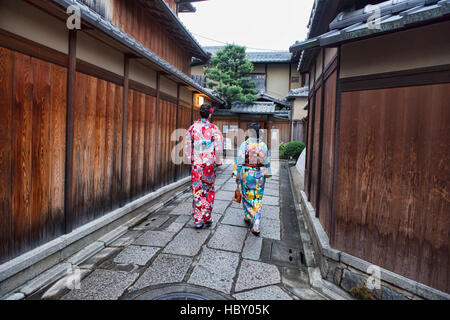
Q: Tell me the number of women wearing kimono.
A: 2